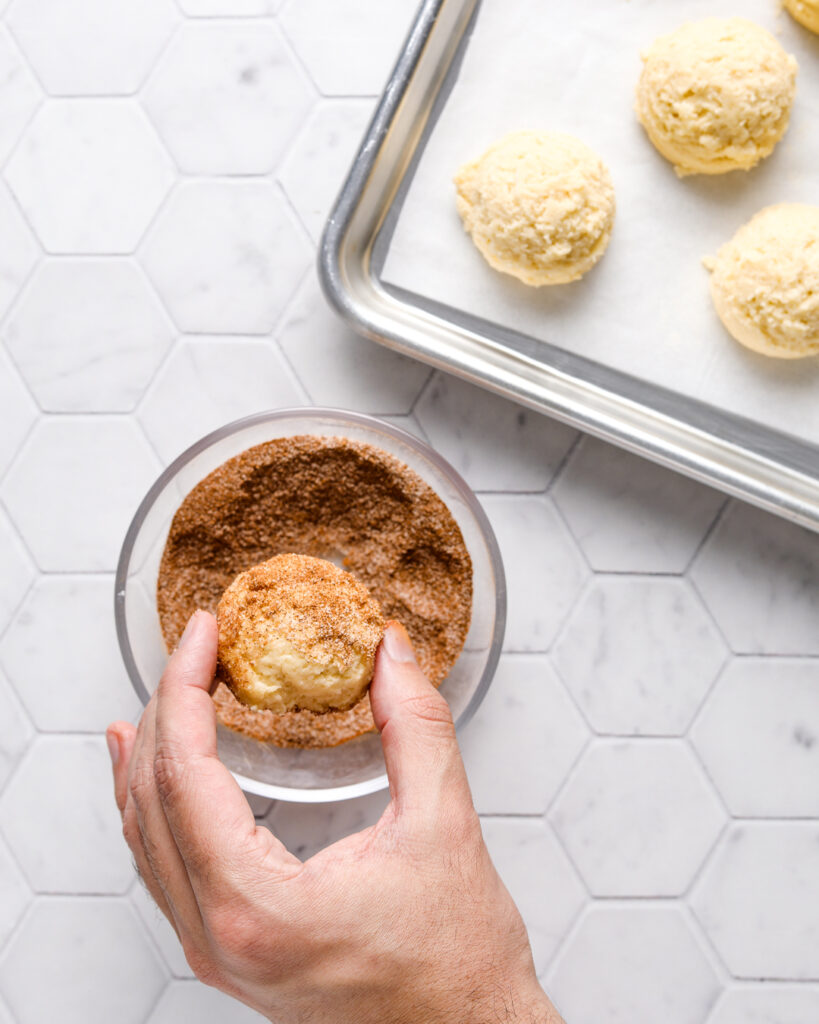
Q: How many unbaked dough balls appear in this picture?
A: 5